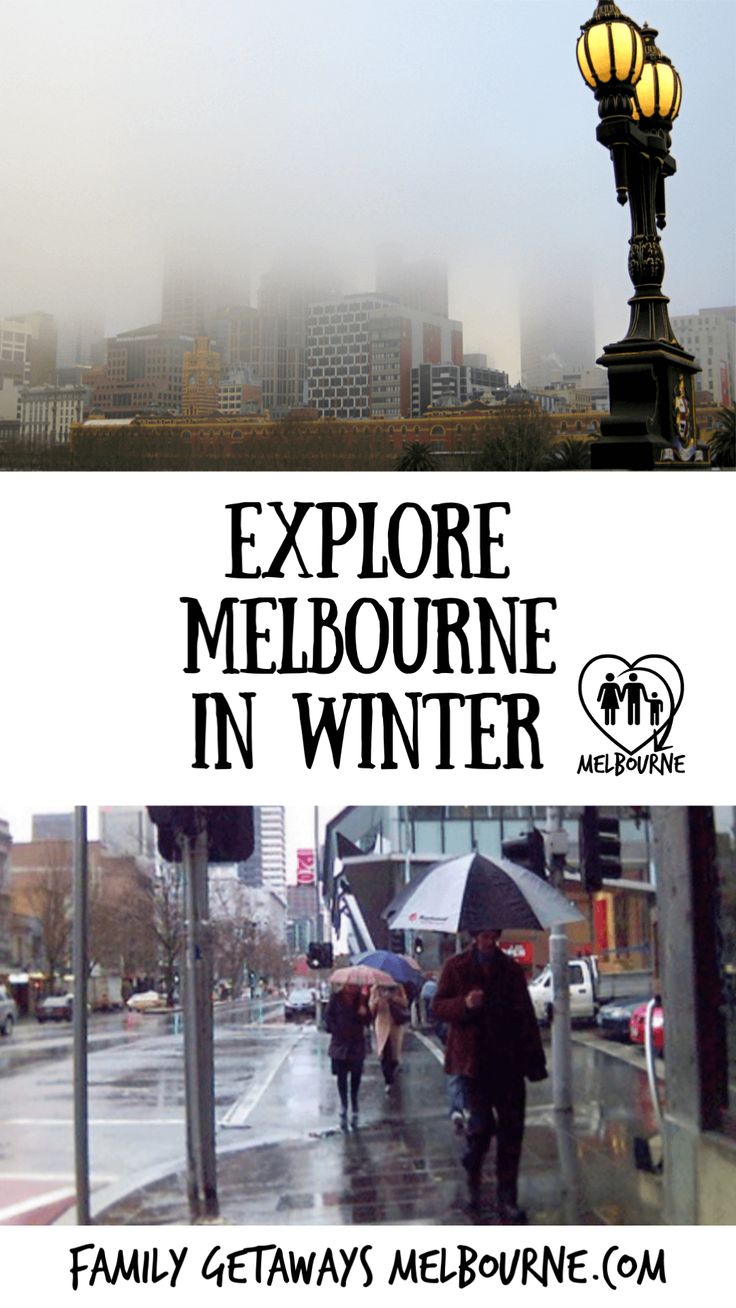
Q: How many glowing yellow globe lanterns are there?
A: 2